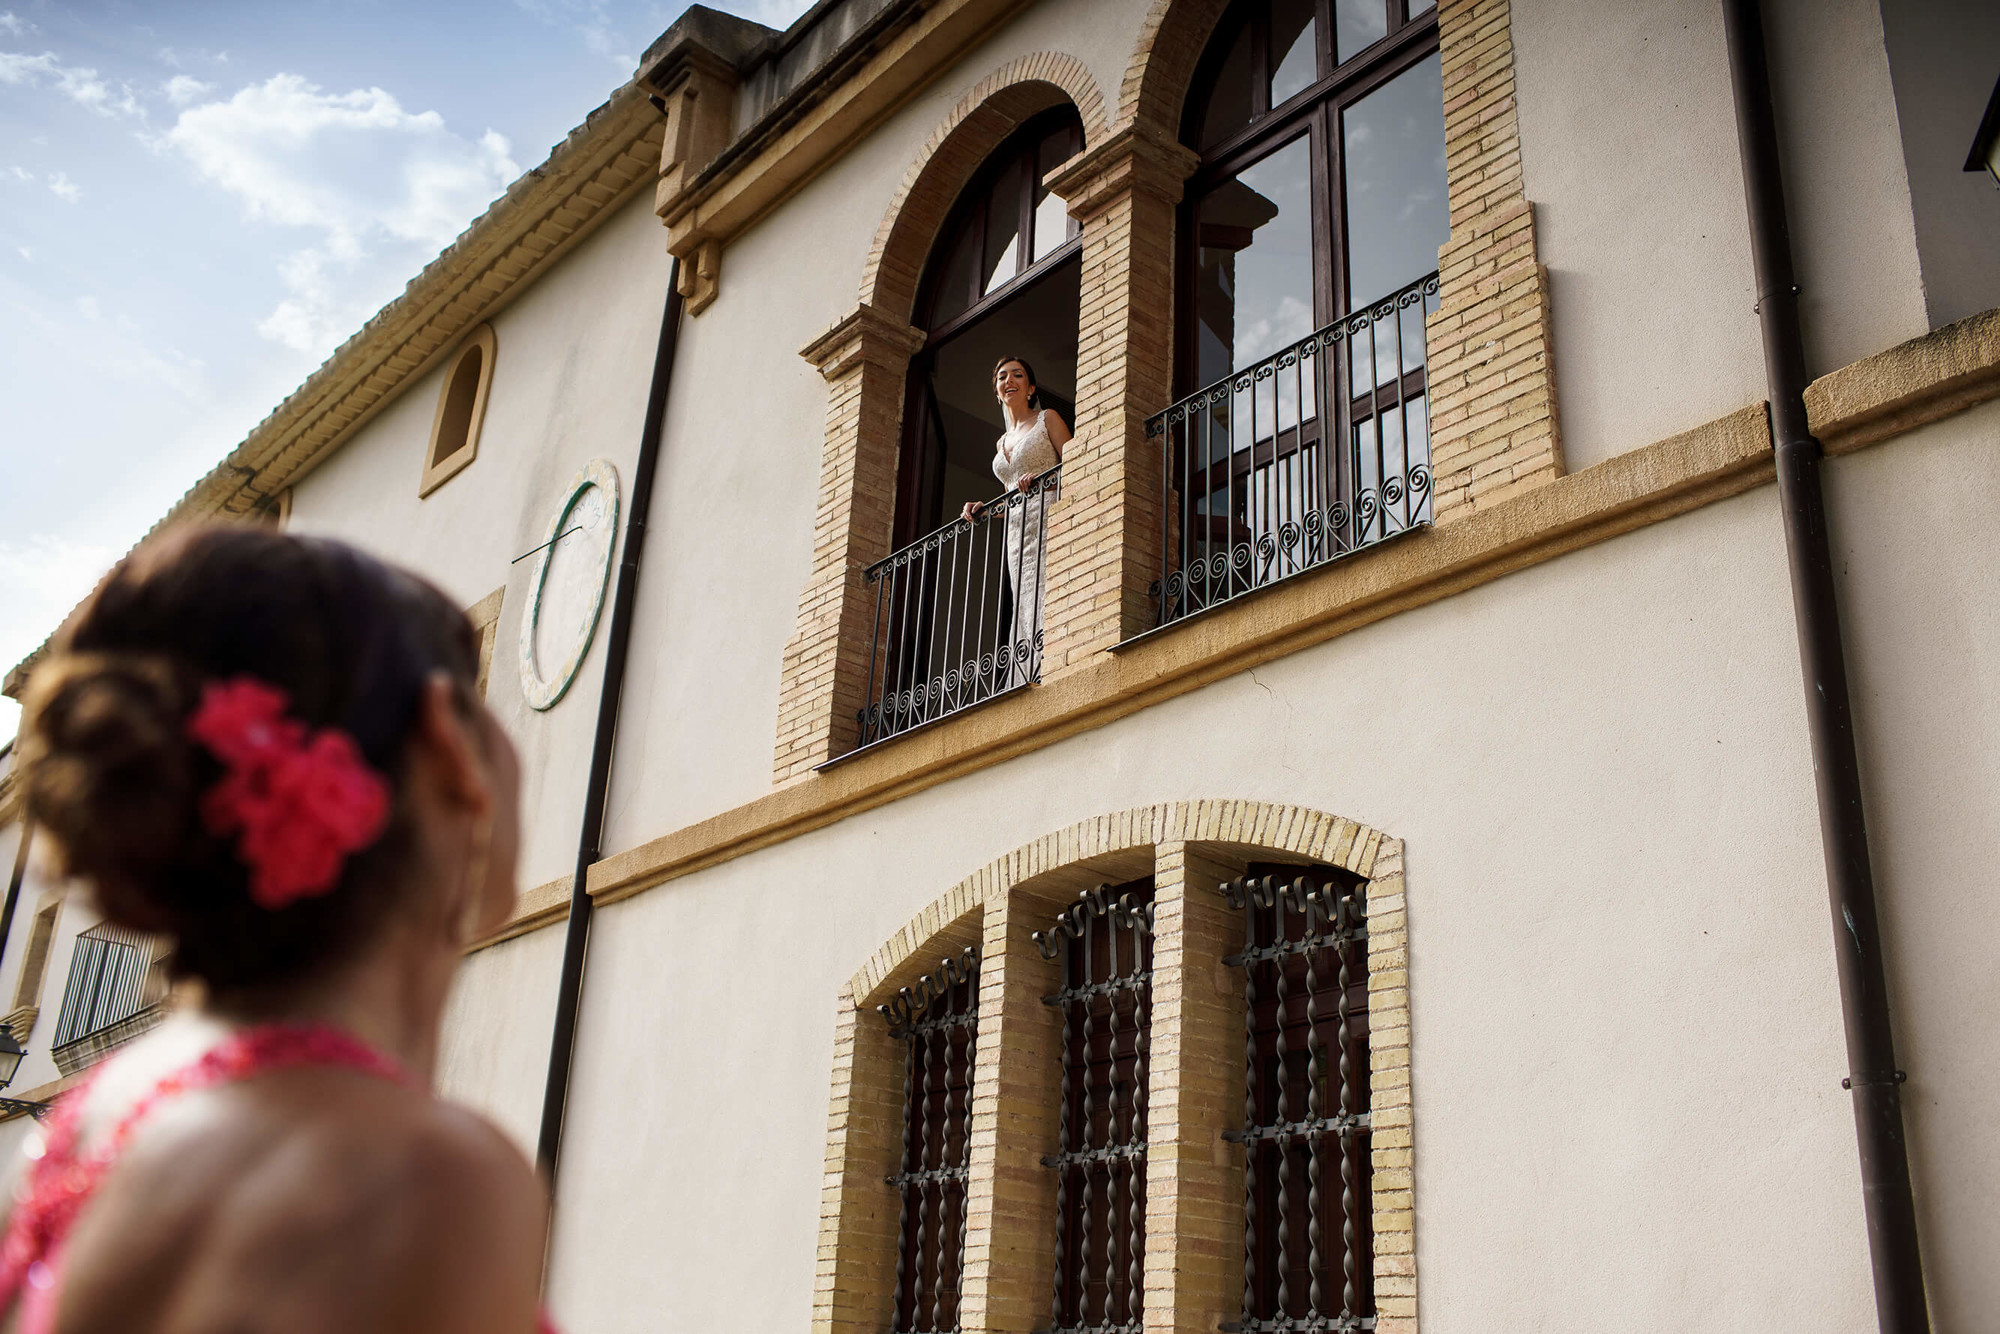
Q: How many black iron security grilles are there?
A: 3